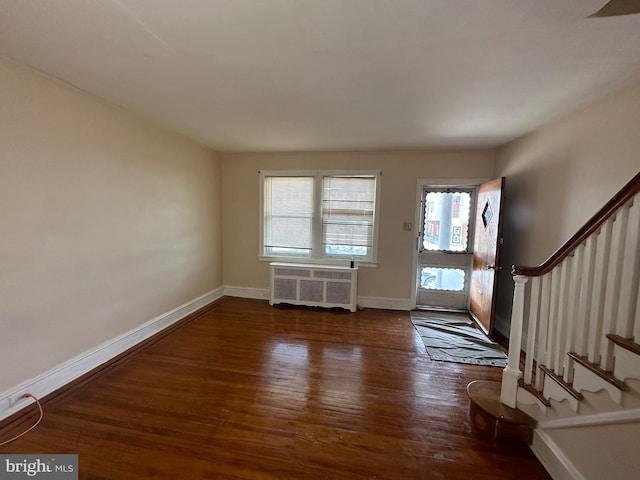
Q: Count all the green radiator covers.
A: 0